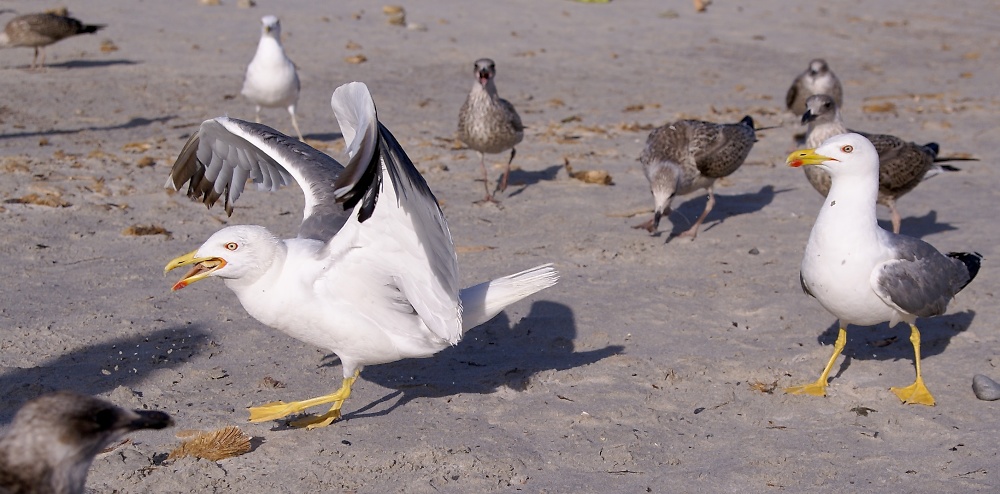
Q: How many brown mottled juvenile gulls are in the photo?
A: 6